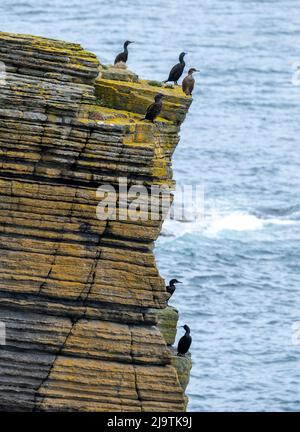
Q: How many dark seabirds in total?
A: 6